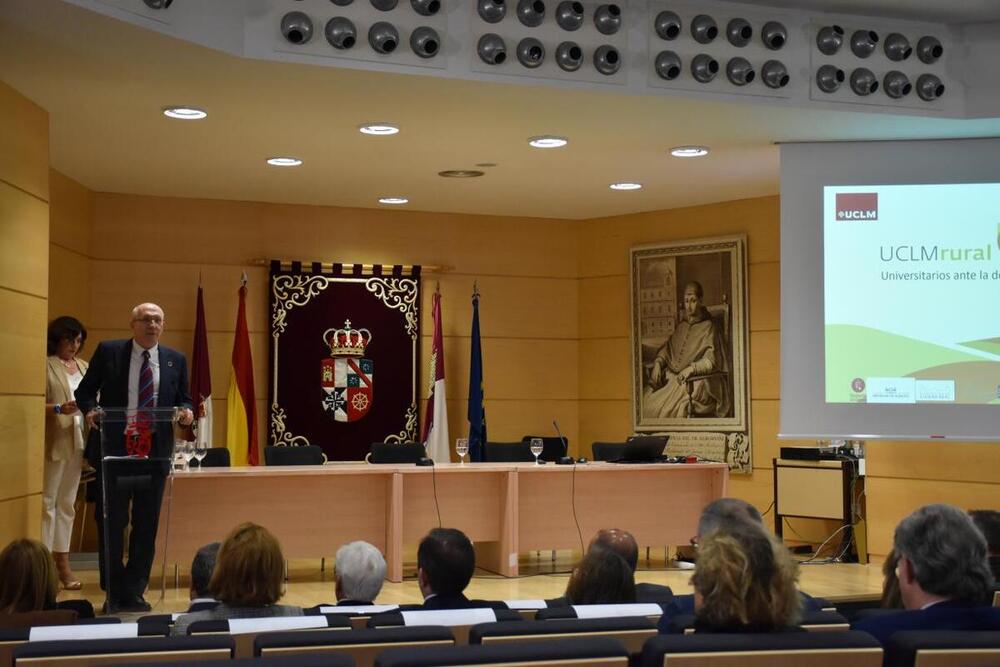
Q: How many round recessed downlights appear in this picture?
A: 7